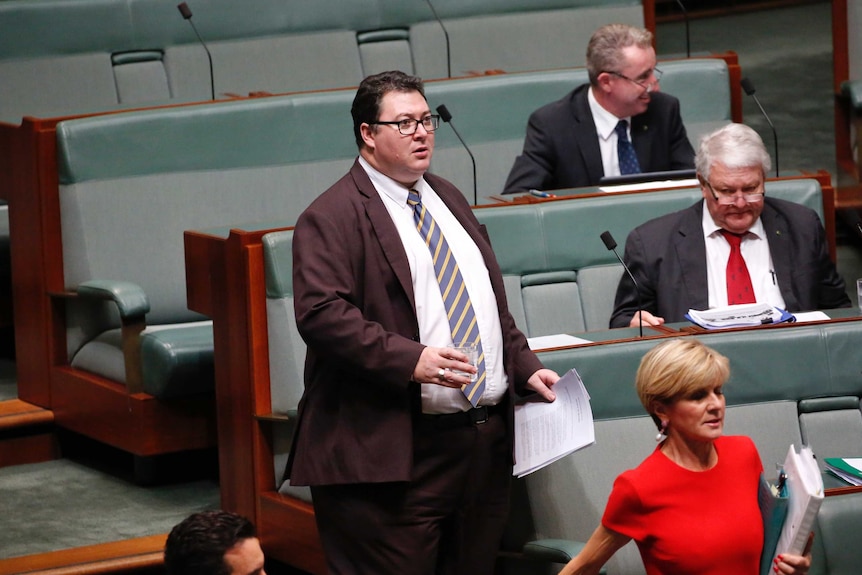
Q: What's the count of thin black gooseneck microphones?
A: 6